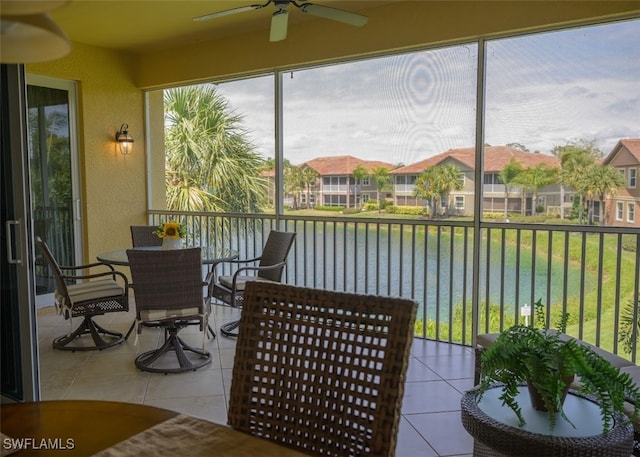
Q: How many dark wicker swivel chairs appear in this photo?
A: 4